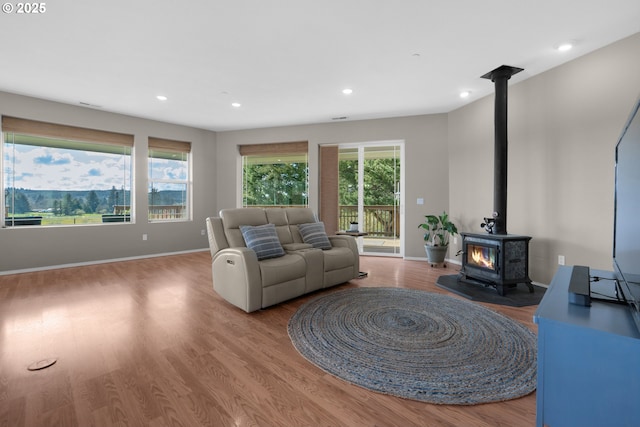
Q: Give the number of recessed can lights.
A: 5